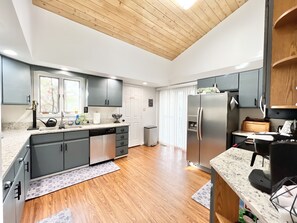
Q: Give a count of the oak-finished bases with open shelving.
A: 1